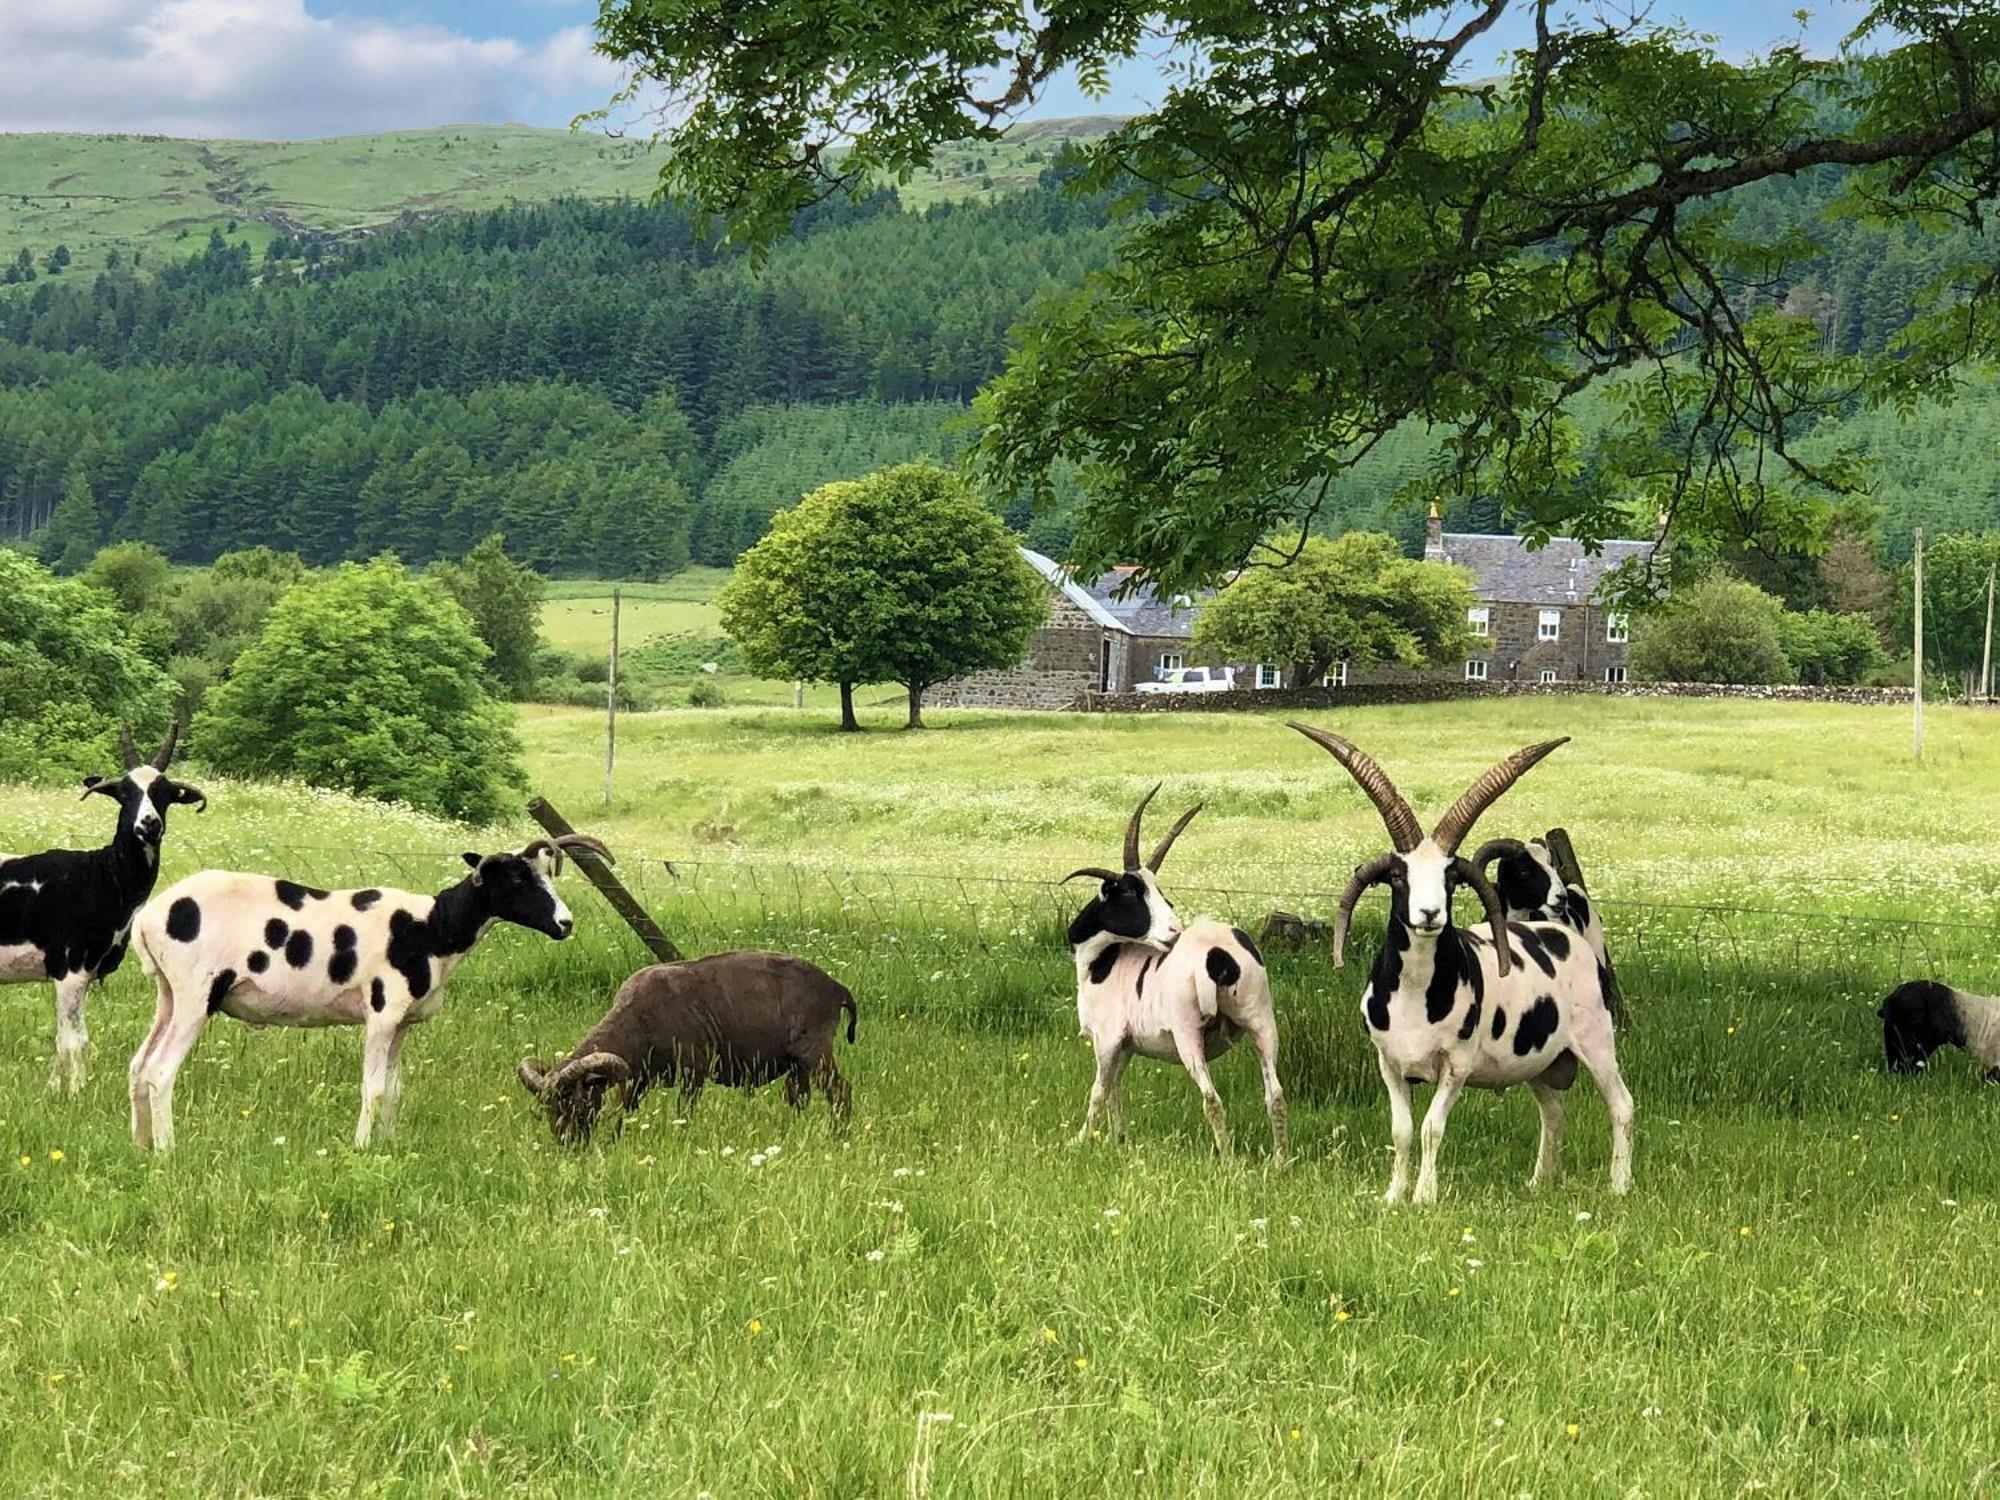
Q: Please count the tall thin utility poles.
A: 3